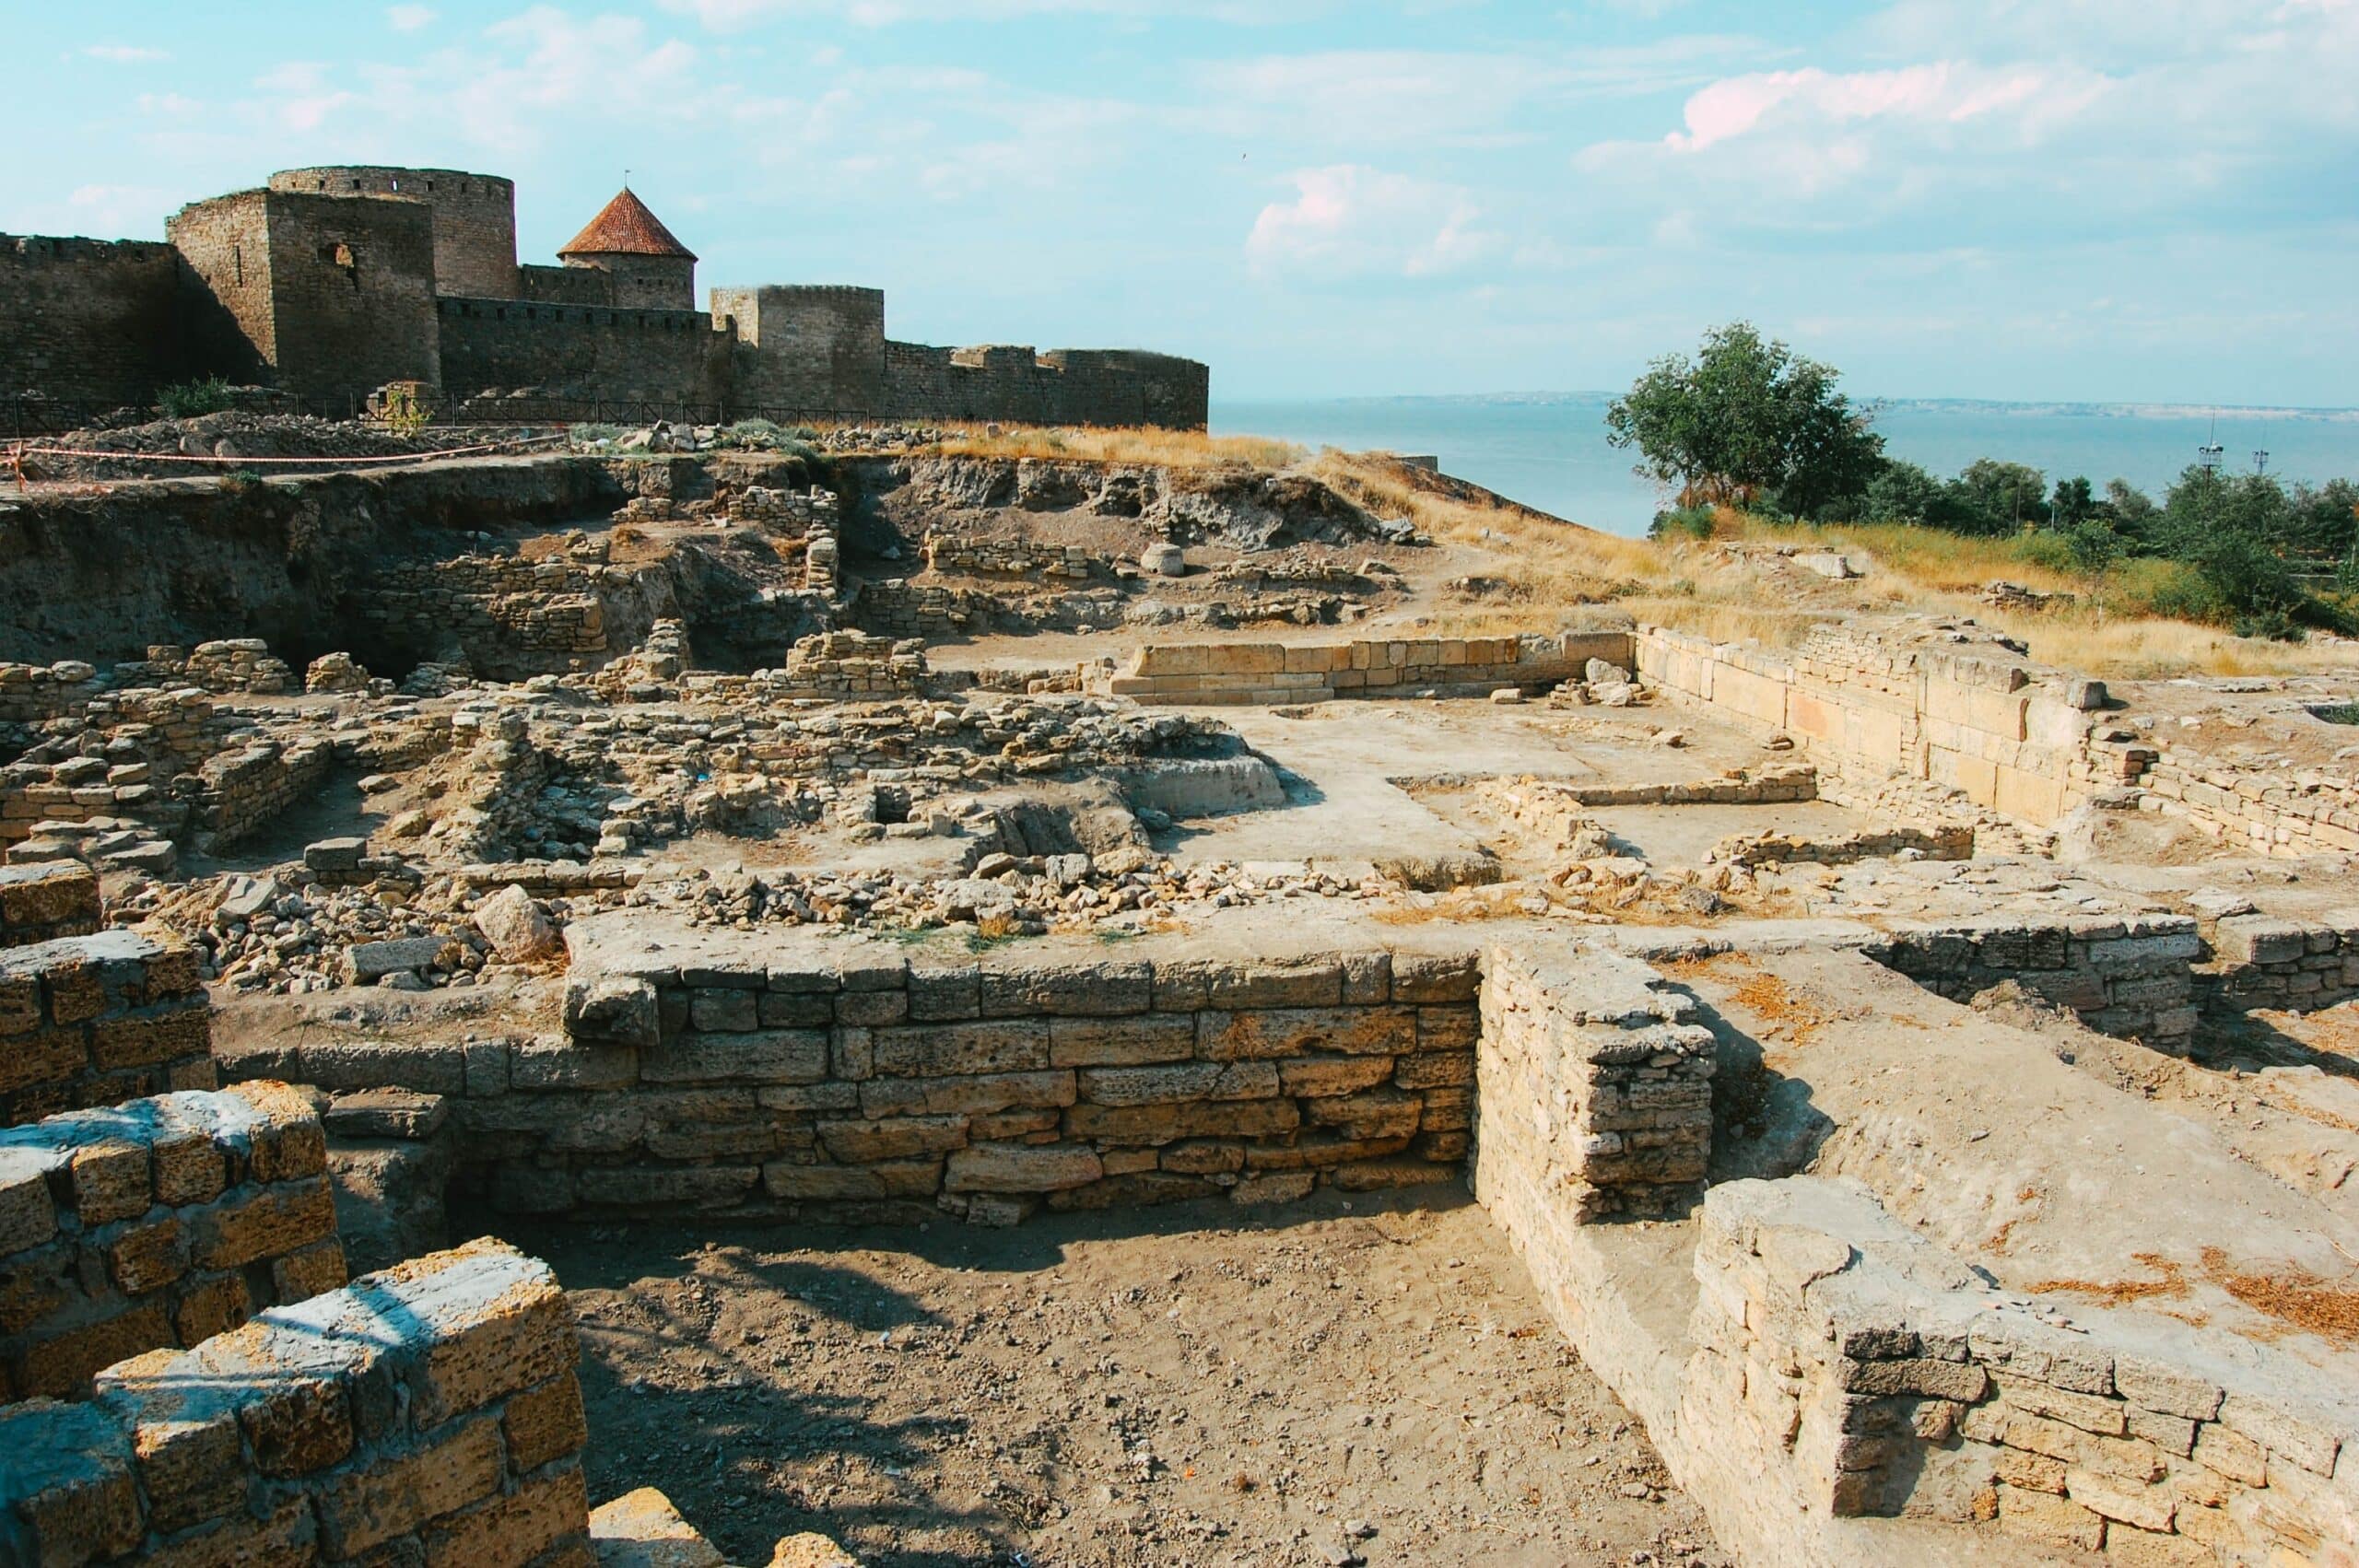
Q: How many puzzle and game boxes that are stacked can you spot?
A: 0